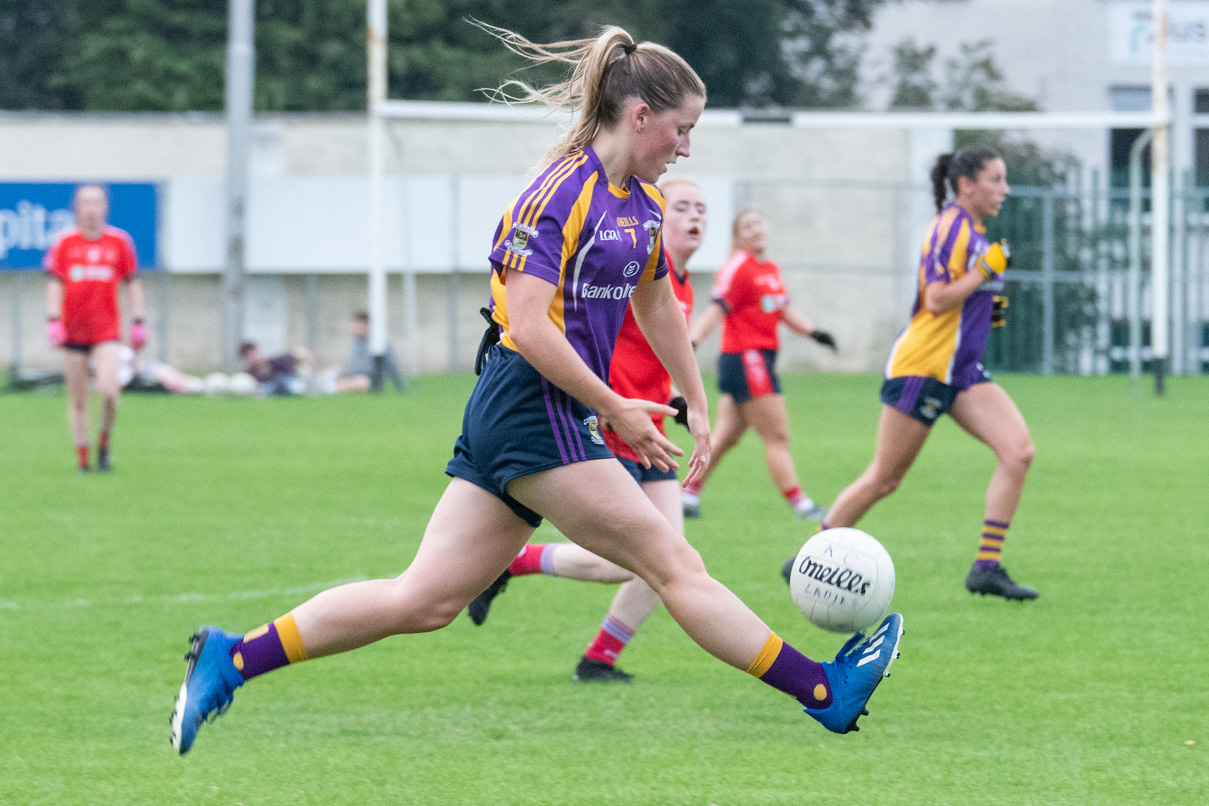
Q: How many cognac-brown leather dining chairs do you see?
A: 0